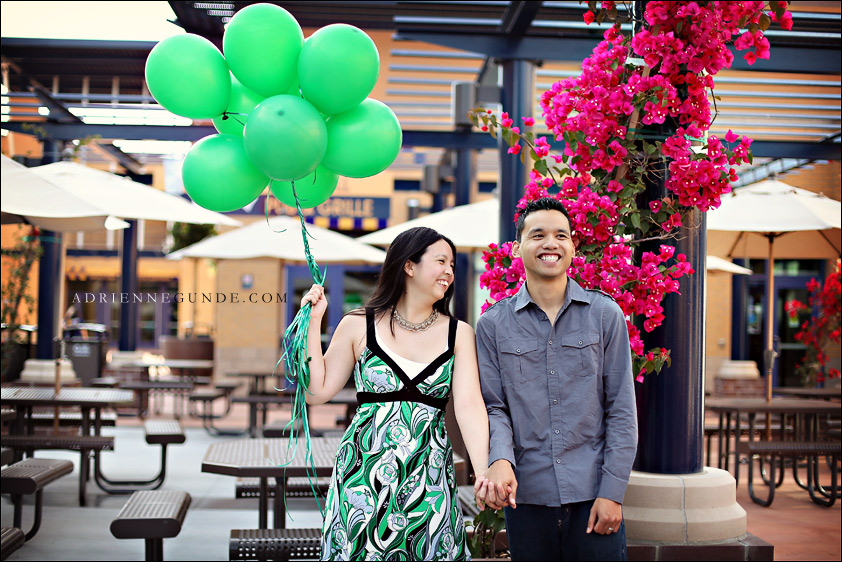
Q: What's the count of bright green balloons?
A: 8